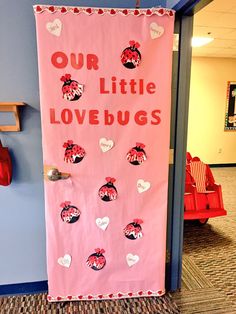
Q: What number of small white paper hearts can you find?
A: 7